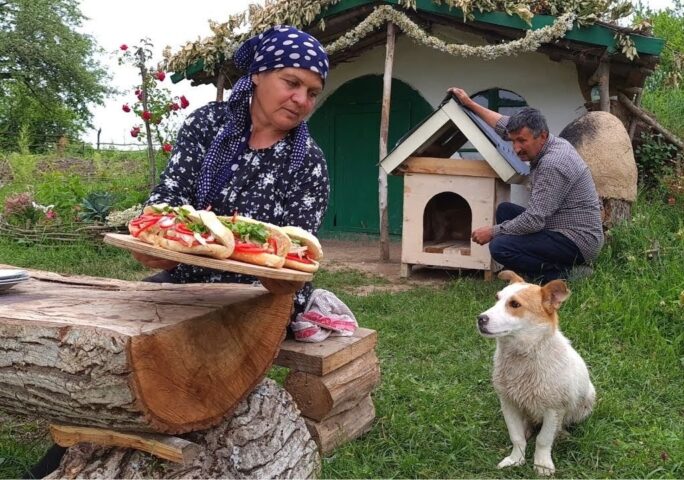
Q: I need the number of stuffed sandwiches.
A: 3